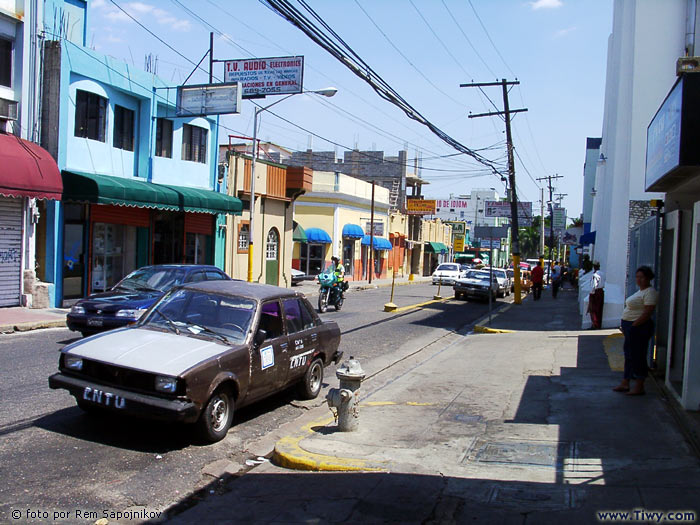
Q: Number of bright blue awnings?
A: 4